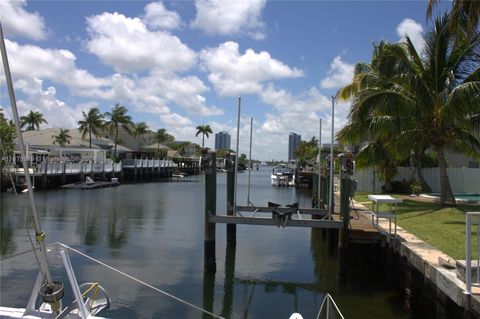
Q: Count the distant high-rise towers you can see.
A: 2